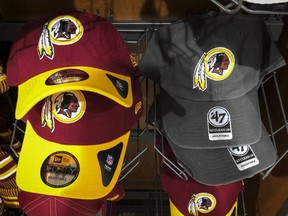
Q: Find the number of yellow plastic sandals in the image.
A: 0